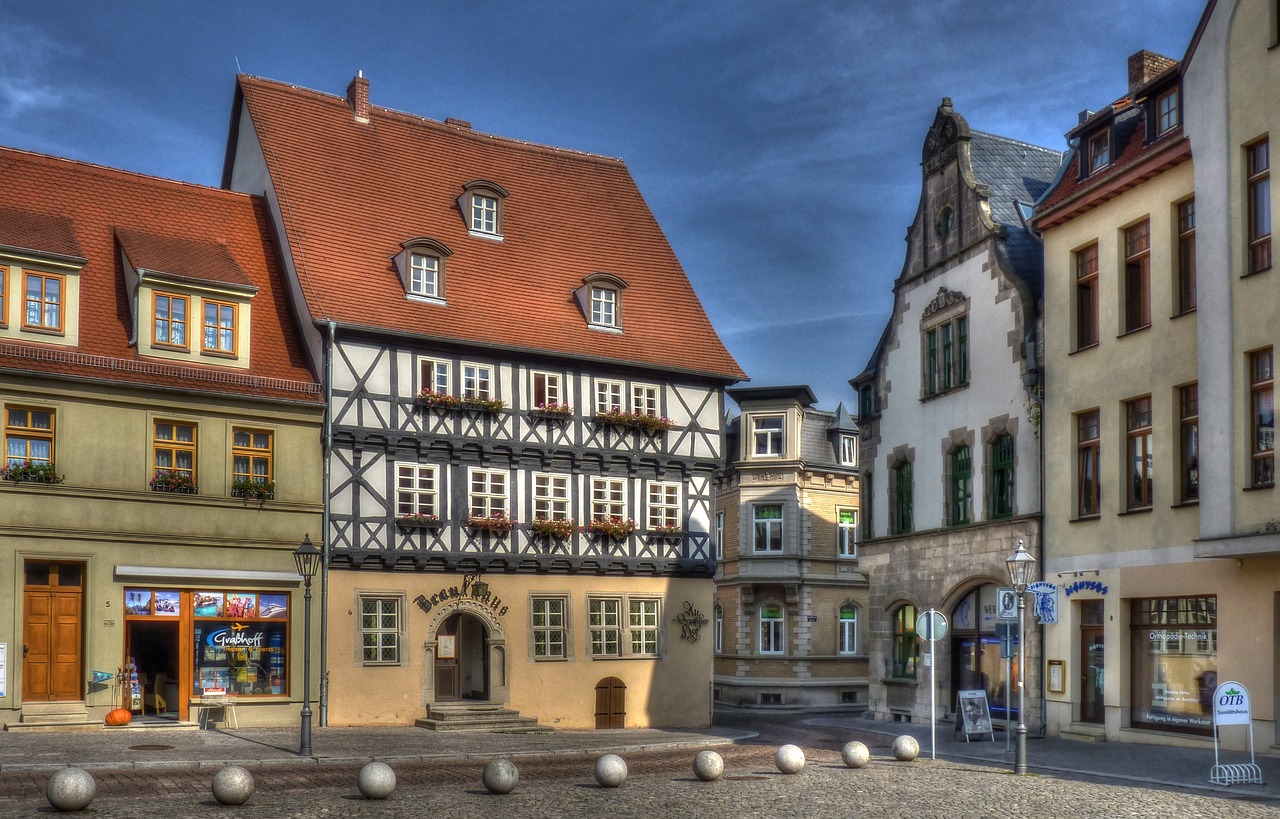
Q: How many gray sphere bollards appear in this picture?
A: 9